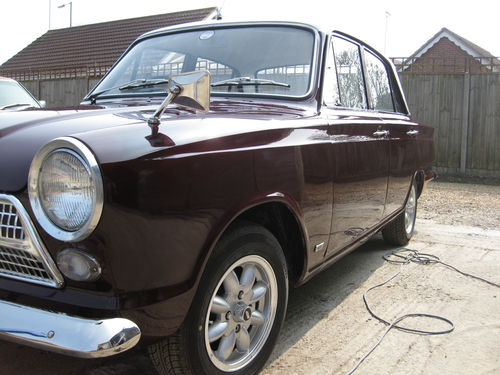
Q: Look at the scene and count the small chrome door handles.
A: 2